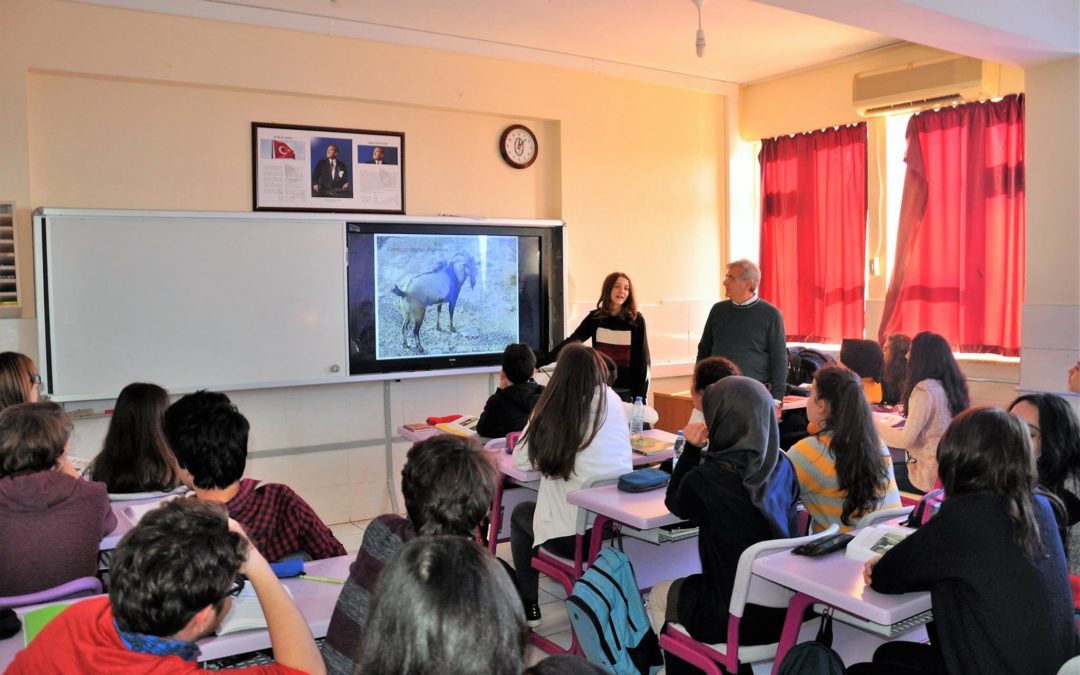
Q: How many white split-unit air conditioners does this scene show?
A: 1